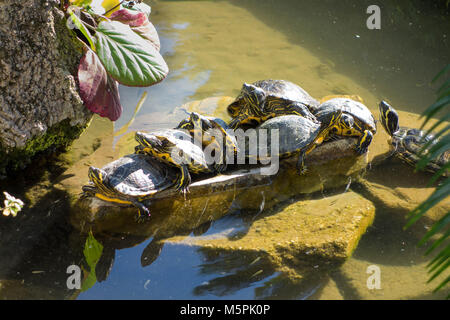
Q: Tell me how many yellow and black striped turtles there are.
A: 7